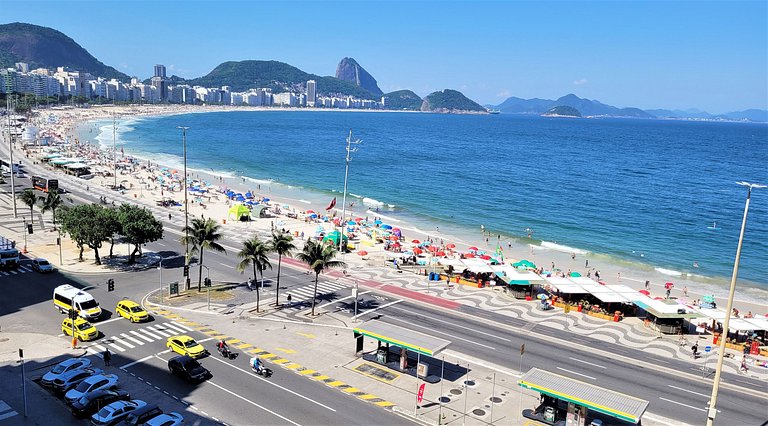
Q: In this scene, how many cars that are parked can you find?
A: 7